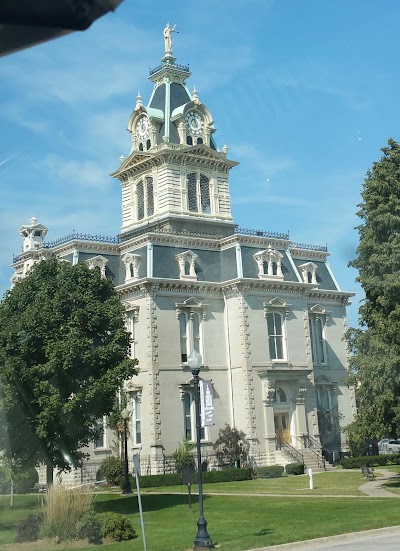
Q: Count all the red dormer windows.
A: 0